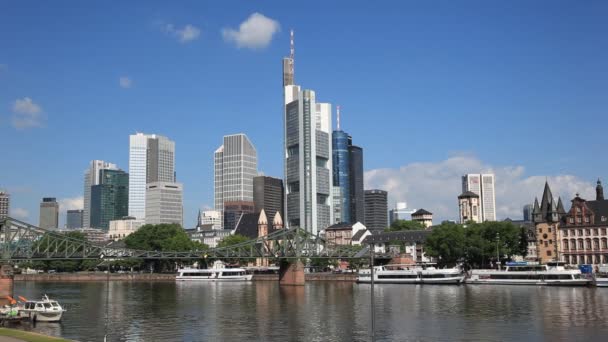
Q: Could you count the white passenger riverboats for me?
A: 3